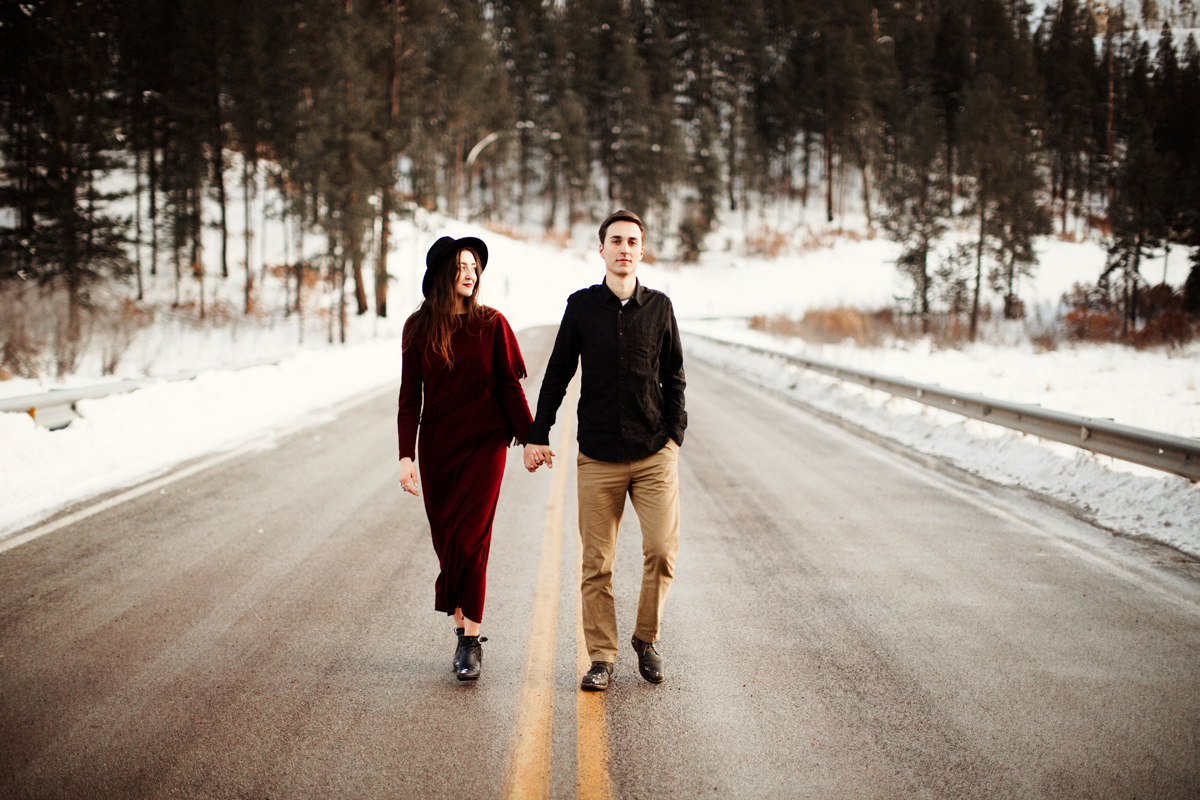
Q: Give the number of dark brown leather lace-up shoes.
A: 2